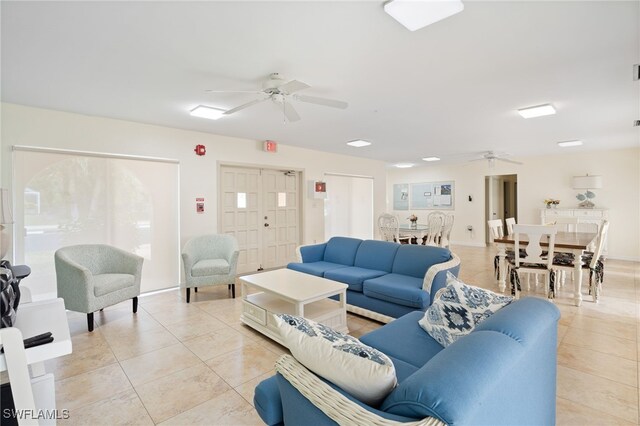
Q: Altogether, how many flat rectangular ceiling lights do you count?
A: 7